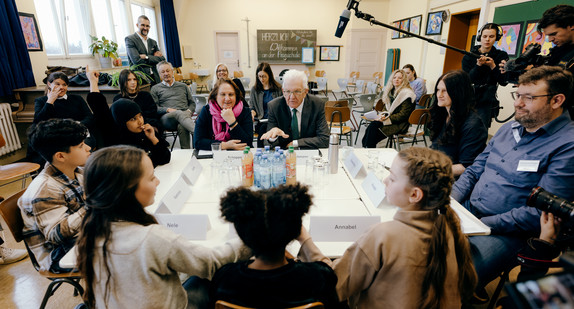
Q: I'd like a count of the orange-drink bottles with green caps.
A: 4